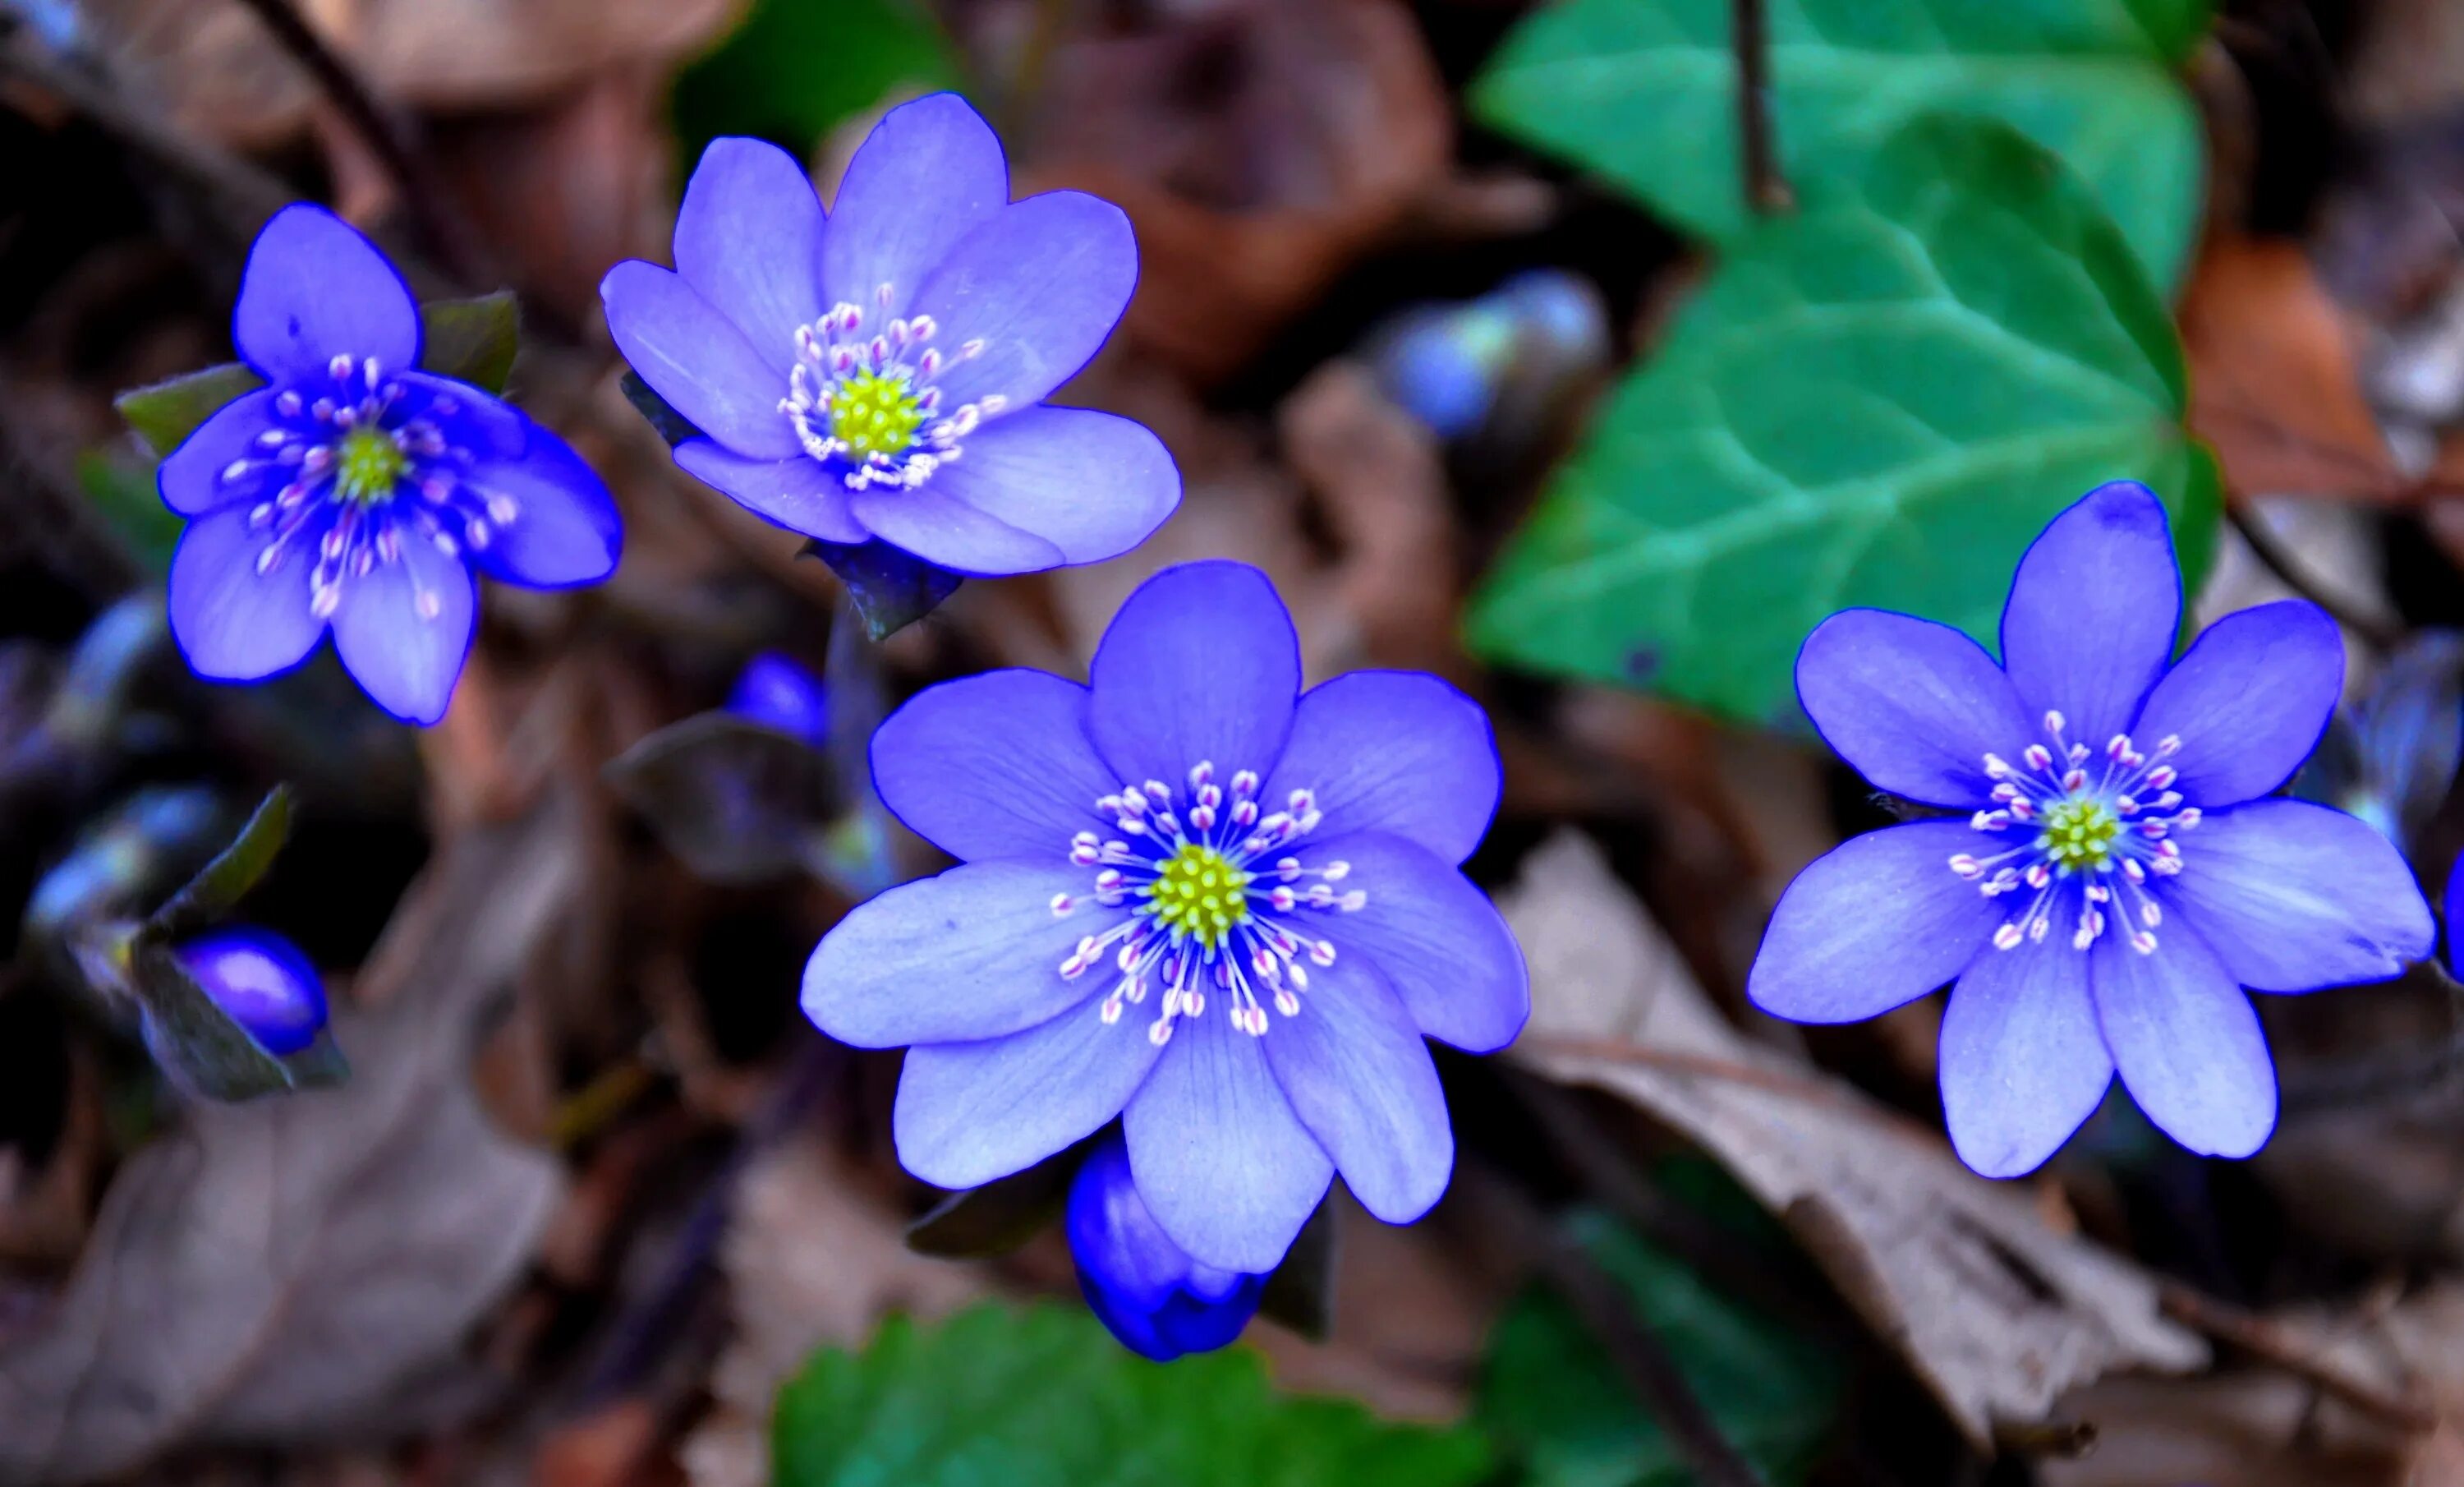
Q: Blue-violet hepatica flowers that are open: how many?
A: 4